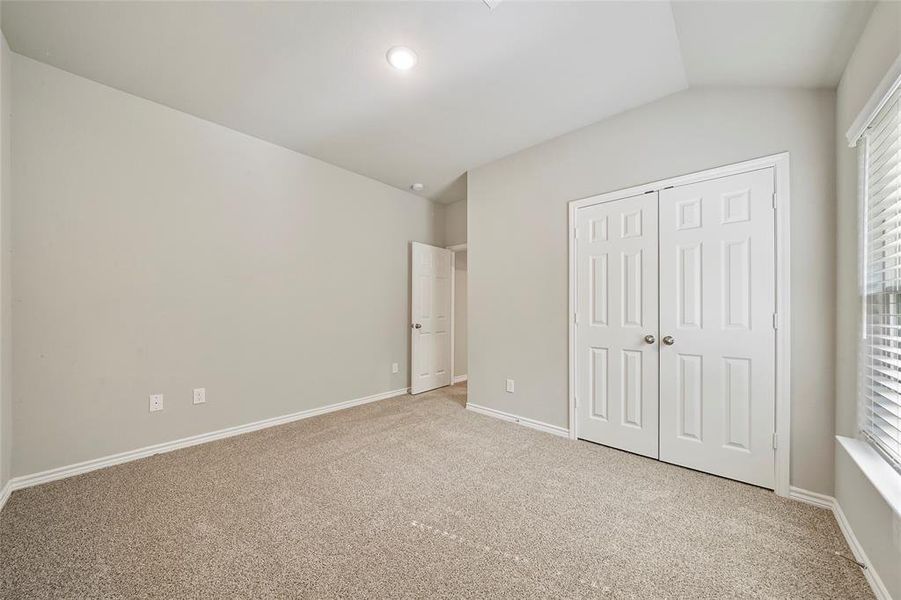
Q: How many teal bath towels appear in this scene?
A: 0